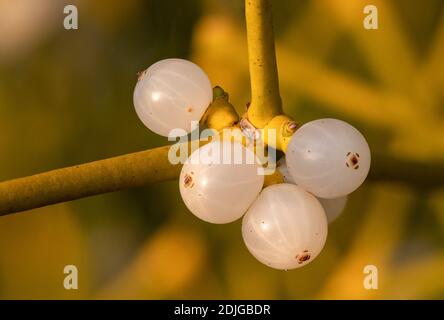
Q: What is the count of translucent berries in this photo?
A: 5